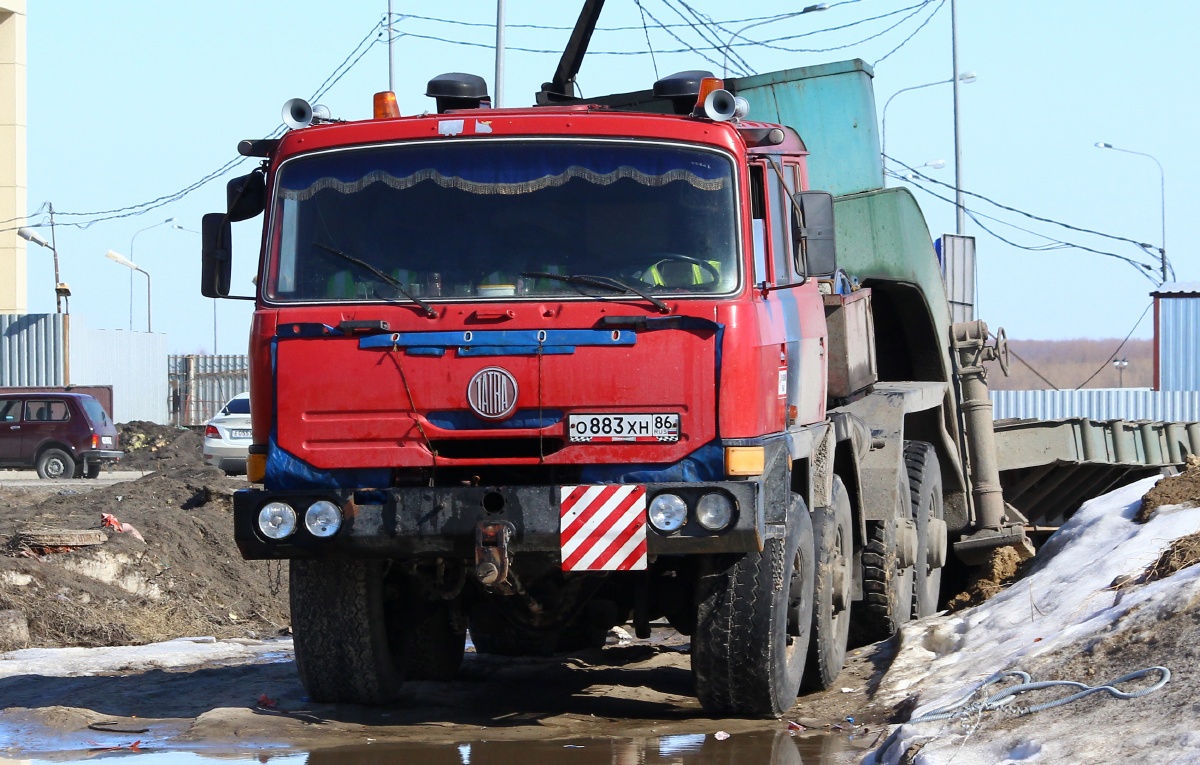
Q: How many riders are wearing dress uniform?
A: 0